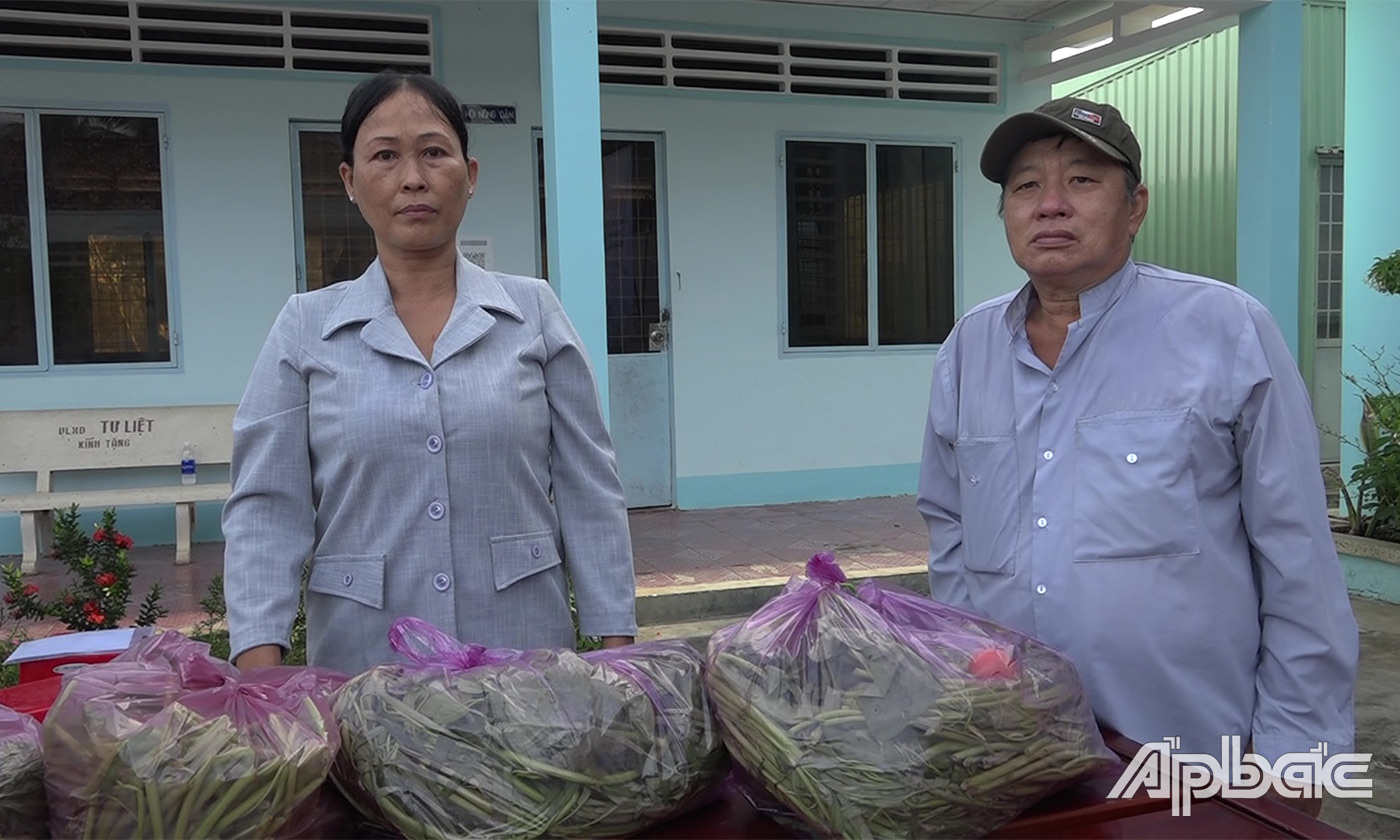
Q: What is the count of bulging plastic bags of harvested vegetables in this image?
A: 4